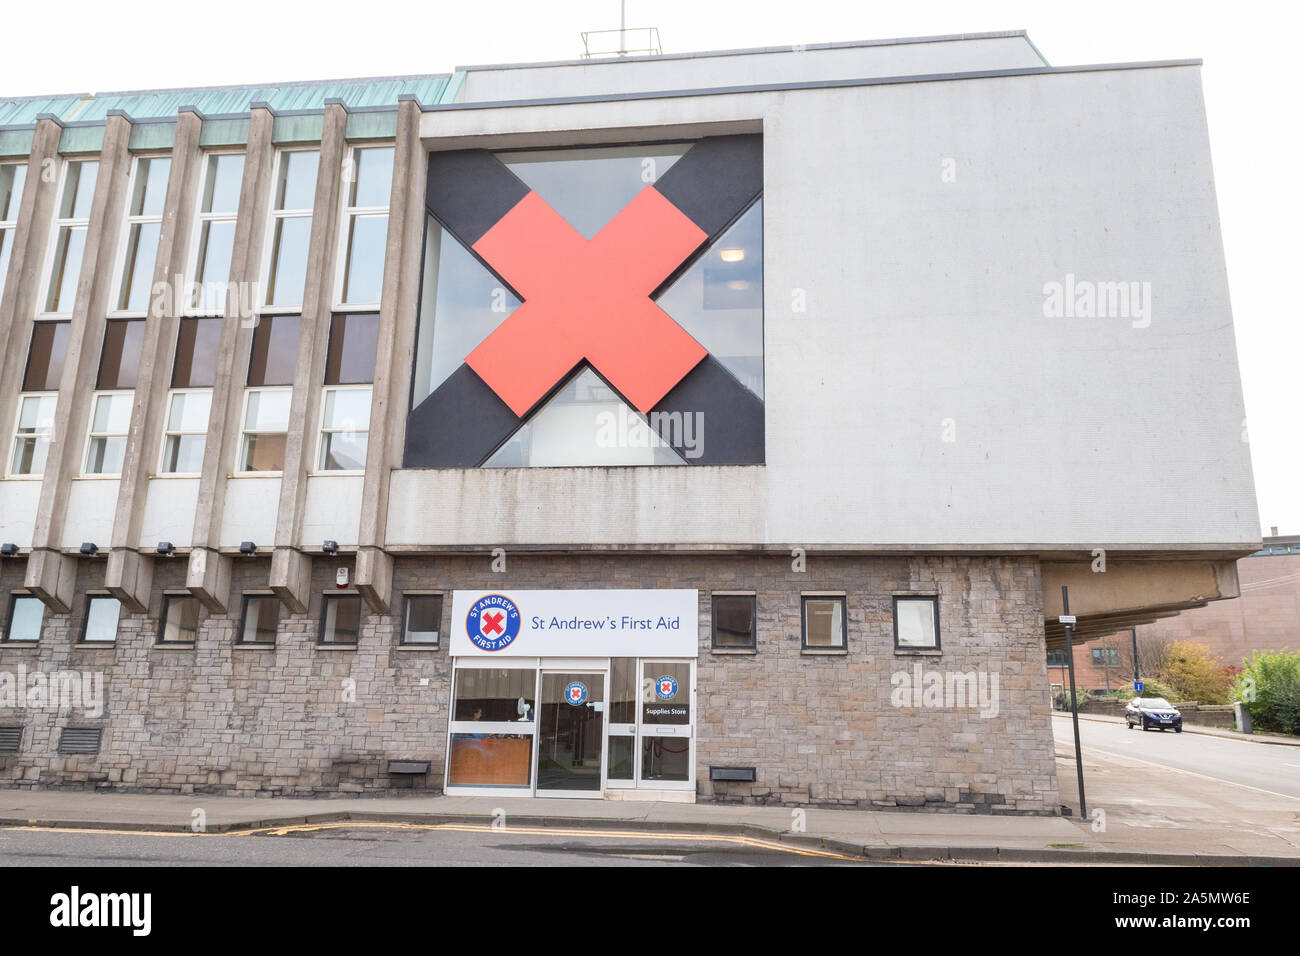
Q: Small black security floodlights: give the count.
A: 5